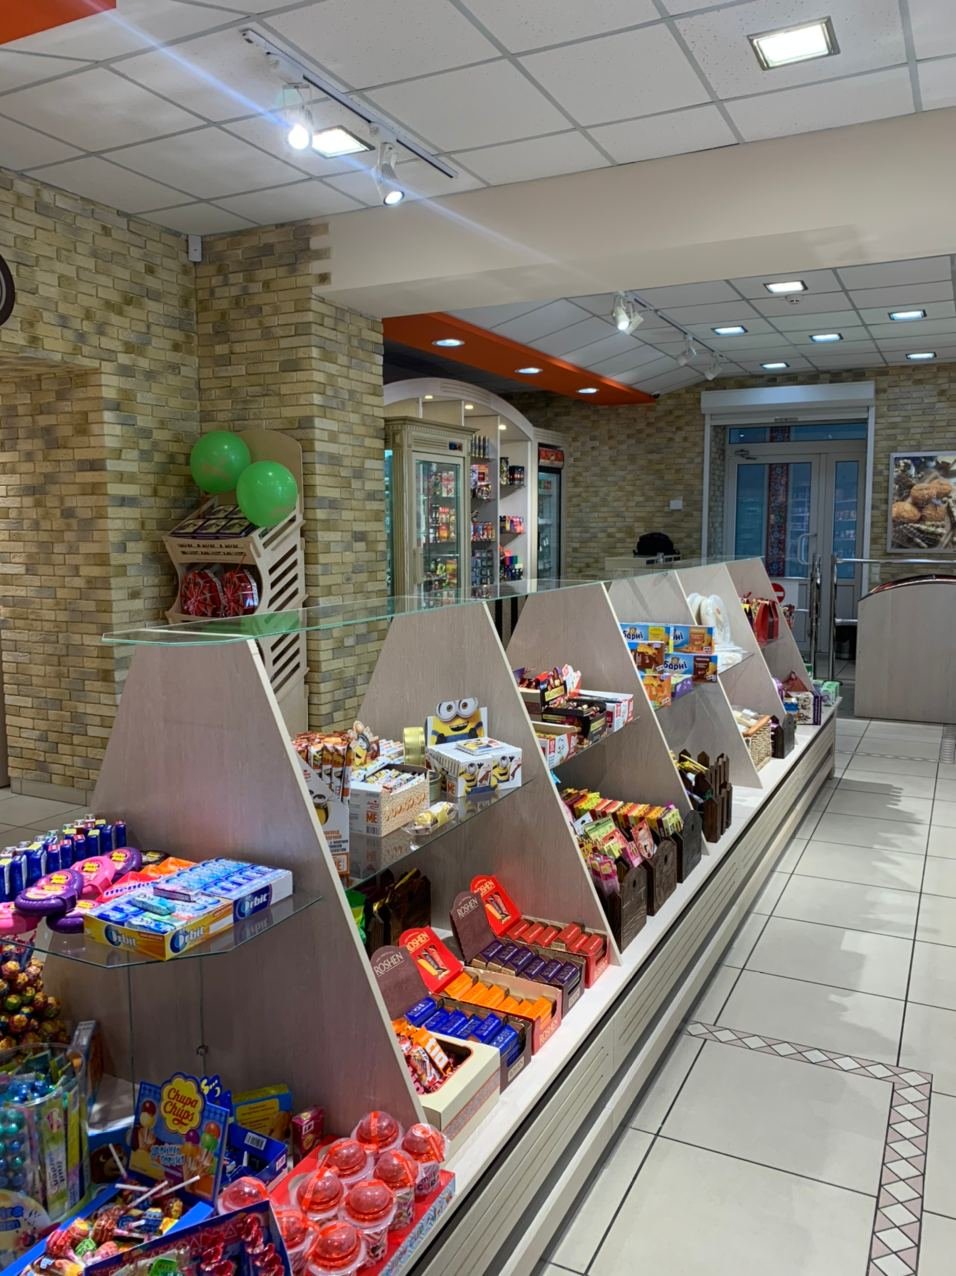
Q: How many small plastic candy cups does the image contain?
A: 9